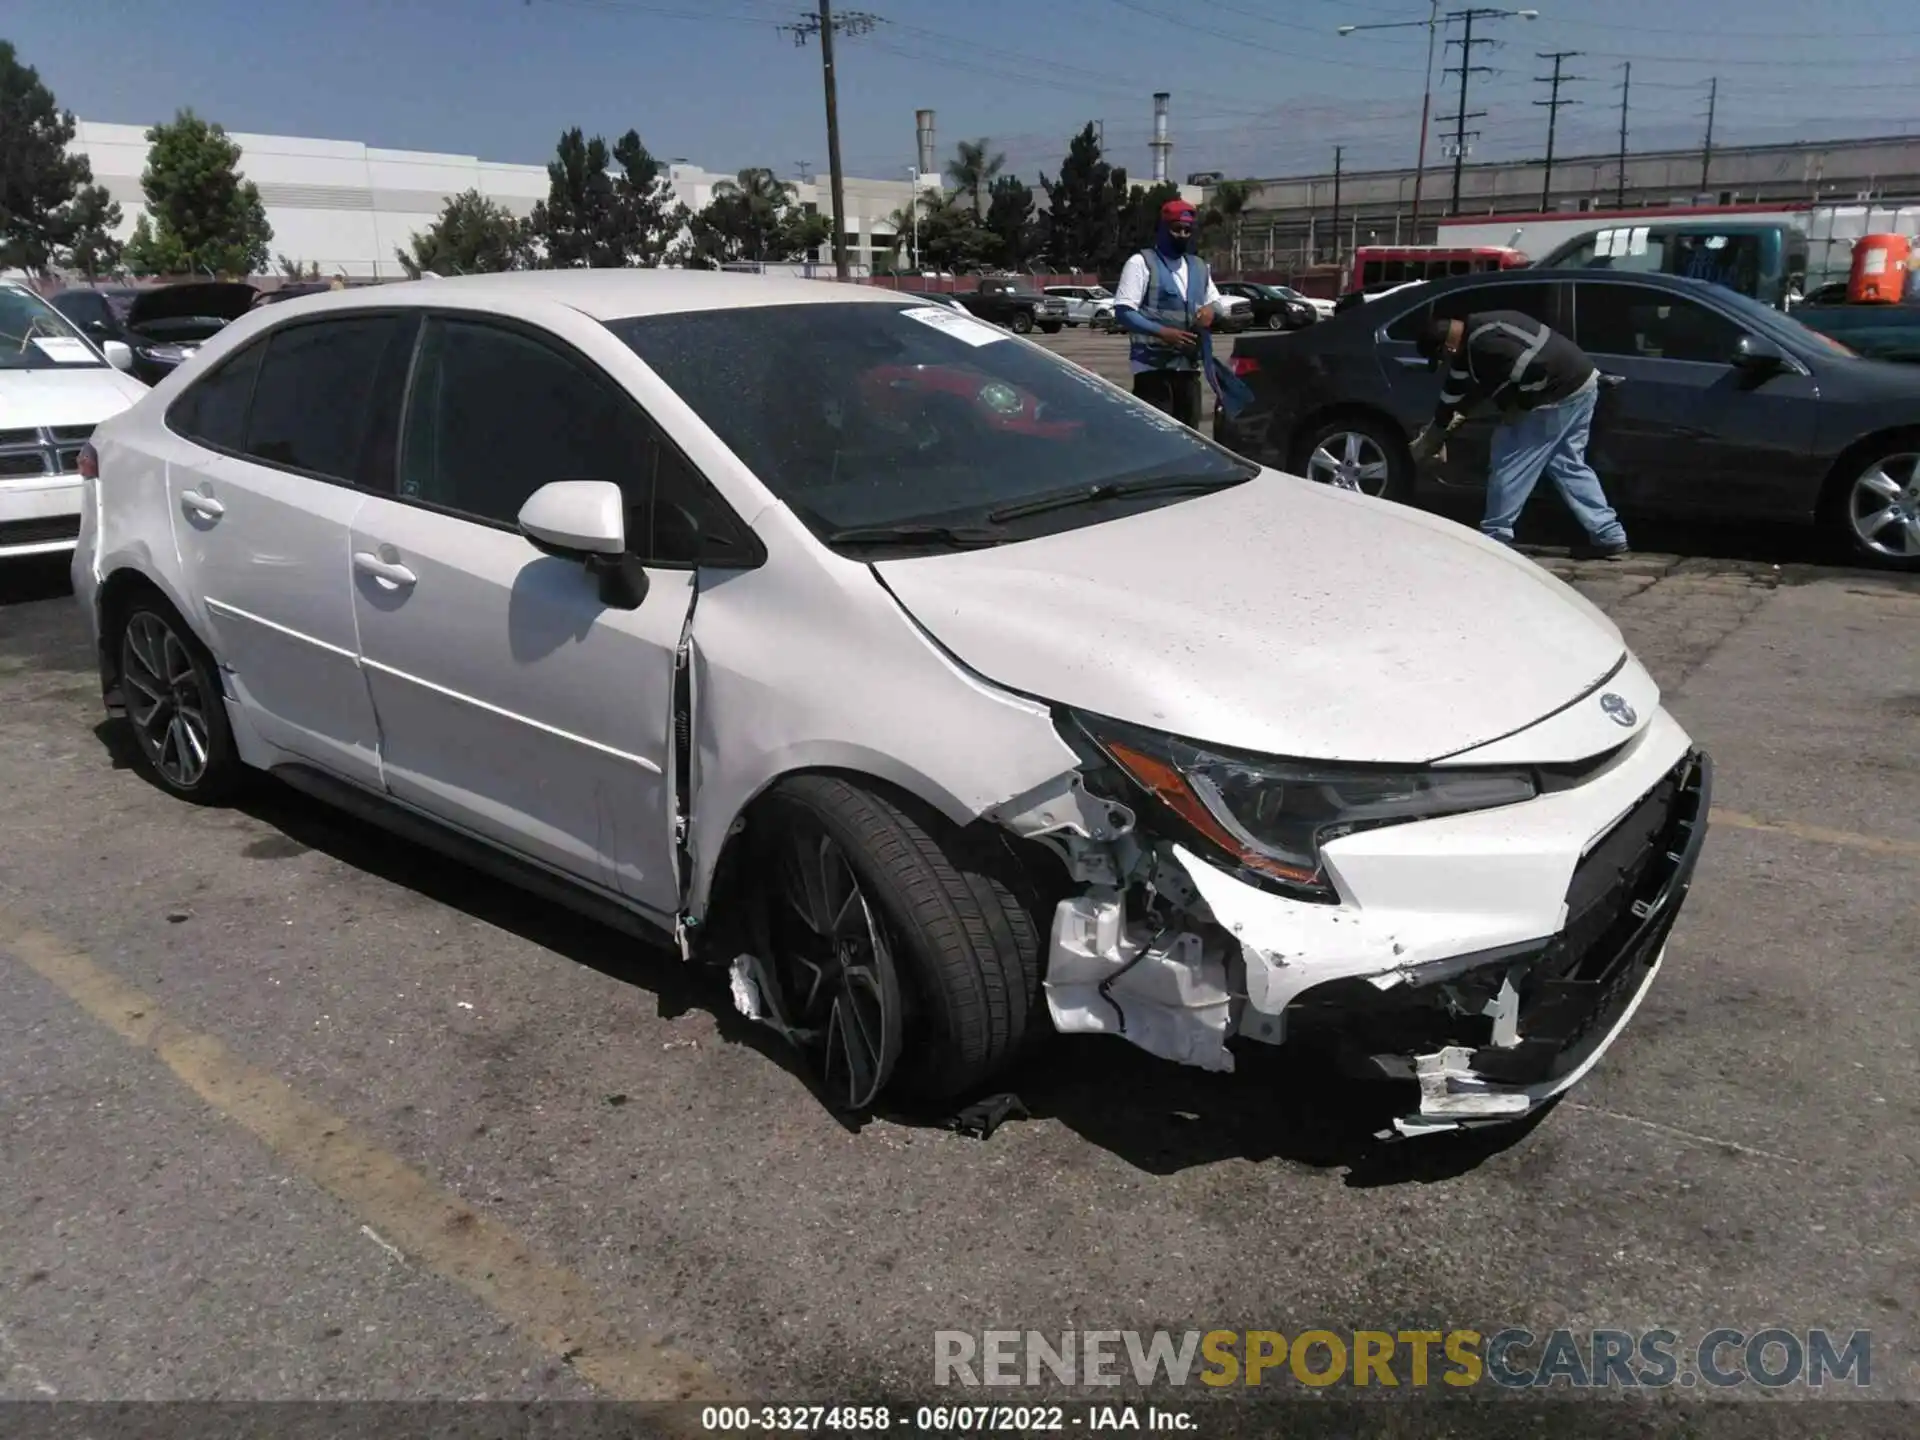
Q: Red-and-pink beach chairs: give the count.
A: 0